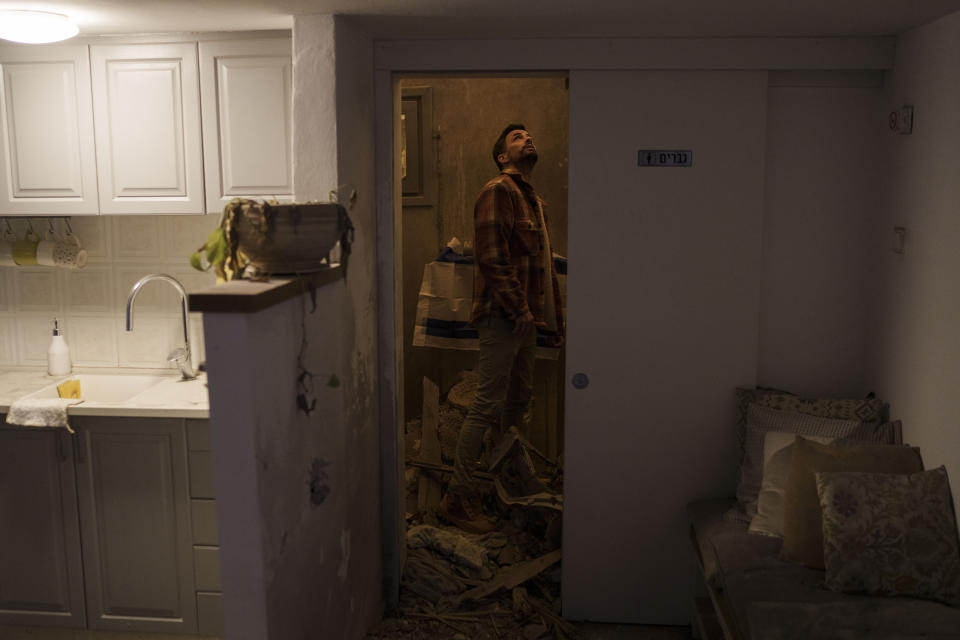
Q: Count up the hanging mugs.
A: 4